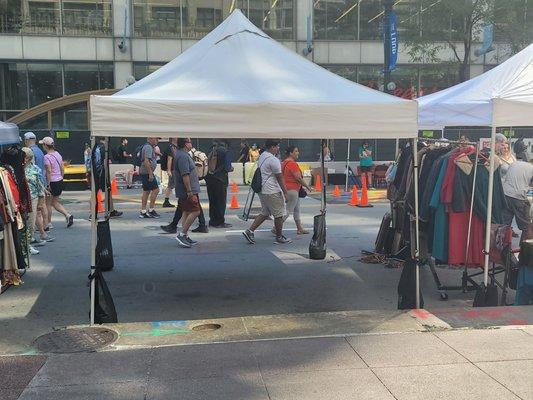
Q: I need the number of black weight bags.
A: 5